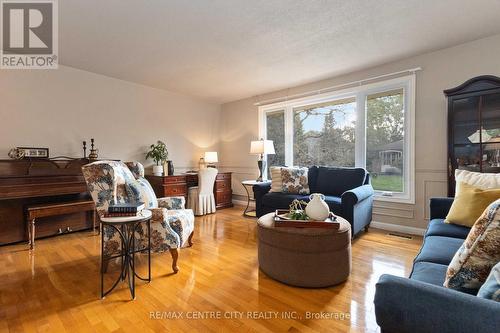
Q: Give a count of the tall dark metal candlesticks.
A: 2